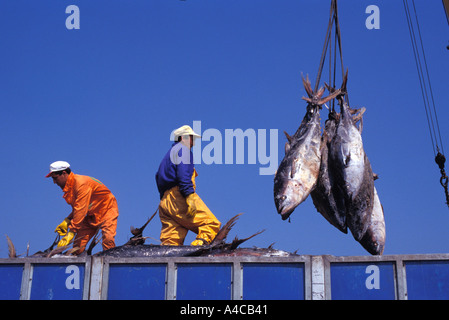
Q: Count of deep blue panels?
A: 7